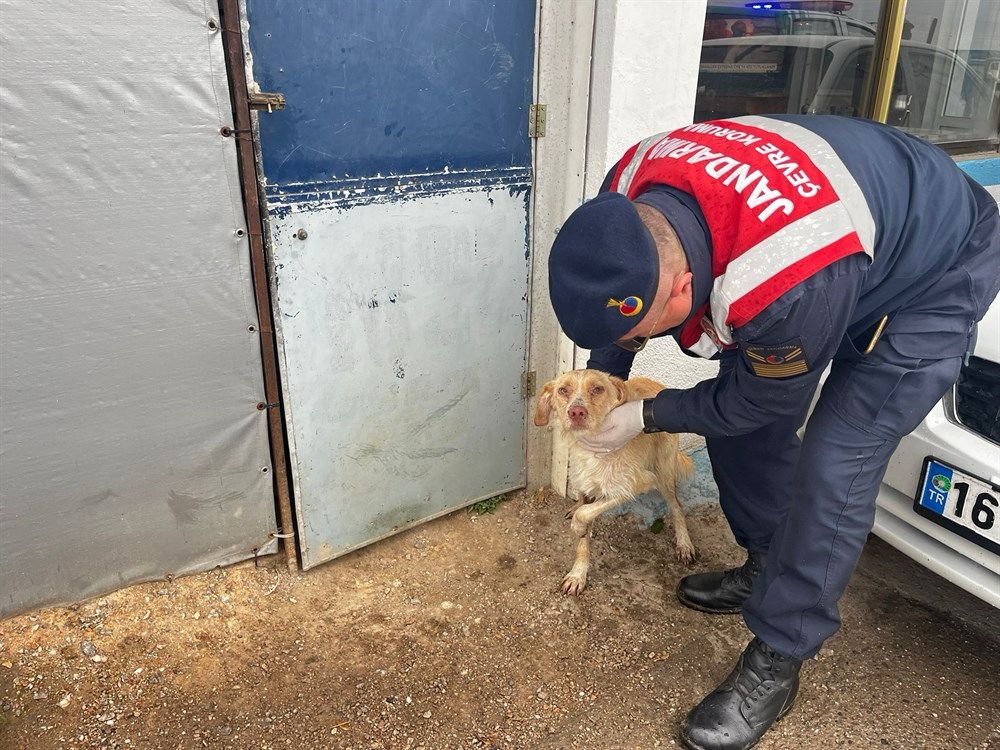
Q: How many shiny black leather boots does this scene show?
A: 2